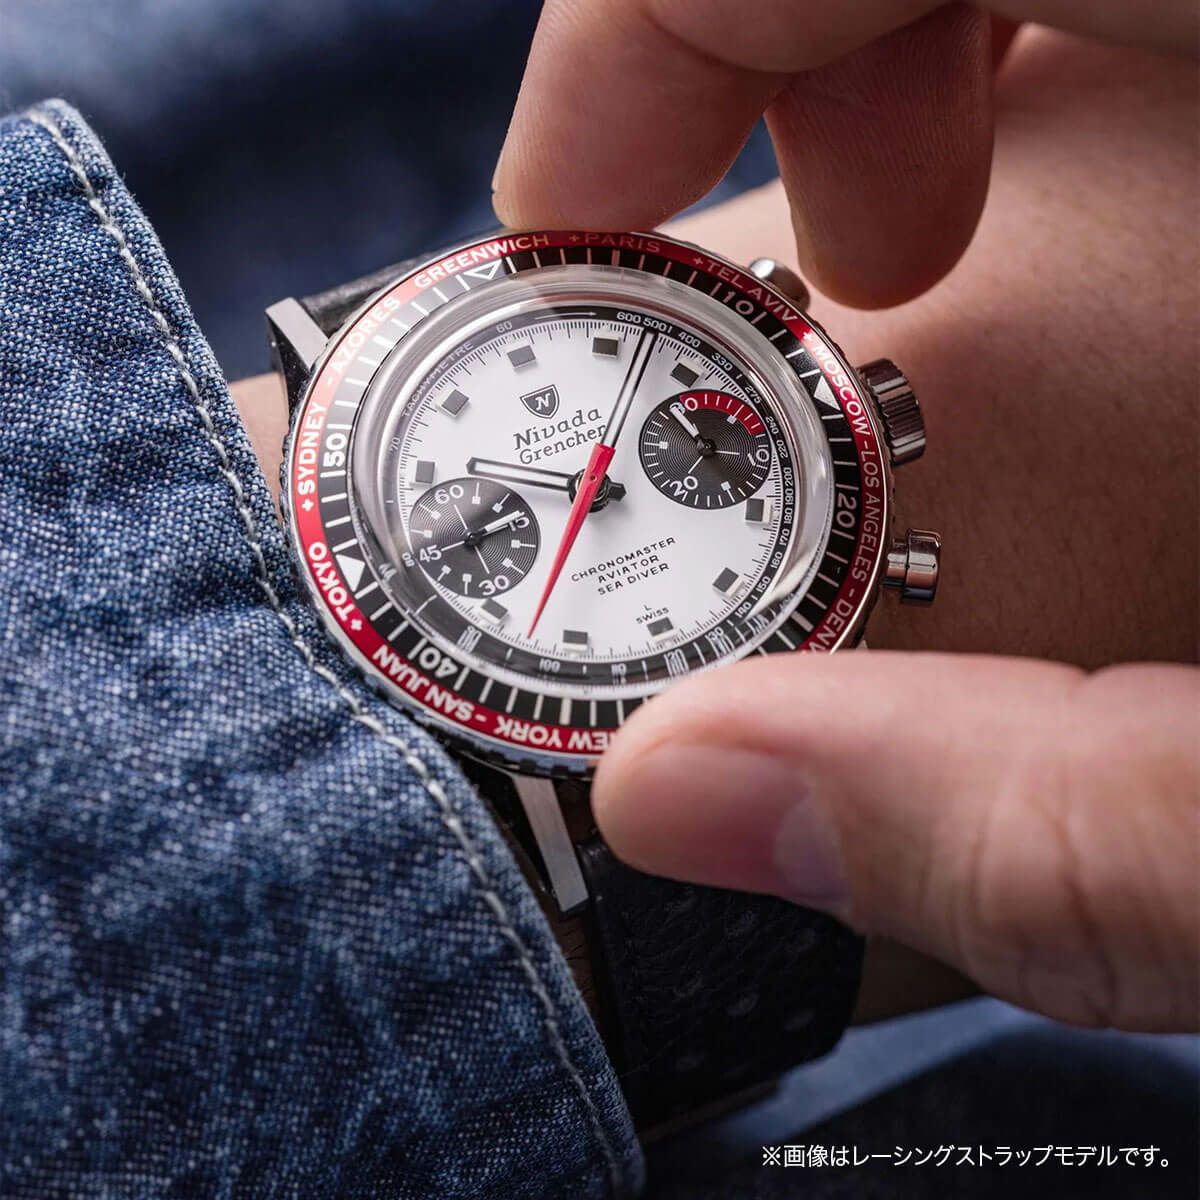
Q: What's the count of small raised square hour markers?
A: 10